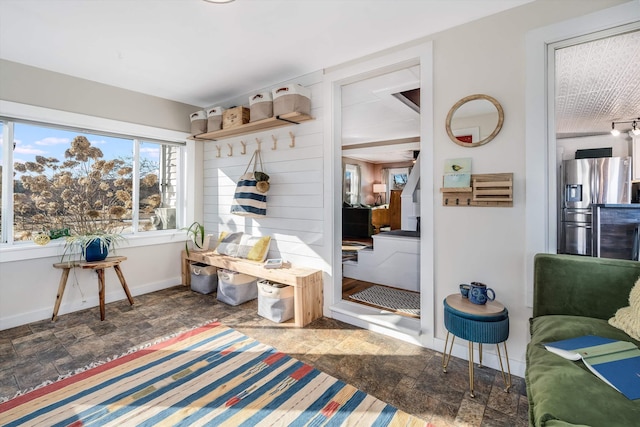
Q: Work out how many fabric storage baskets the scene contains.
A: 7